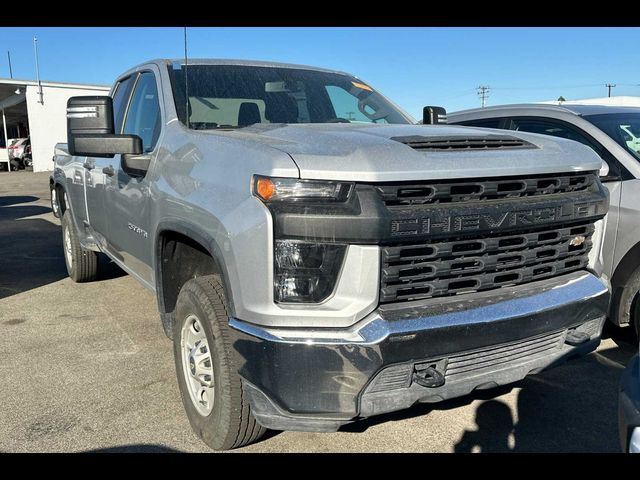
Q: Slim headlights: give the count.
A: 1